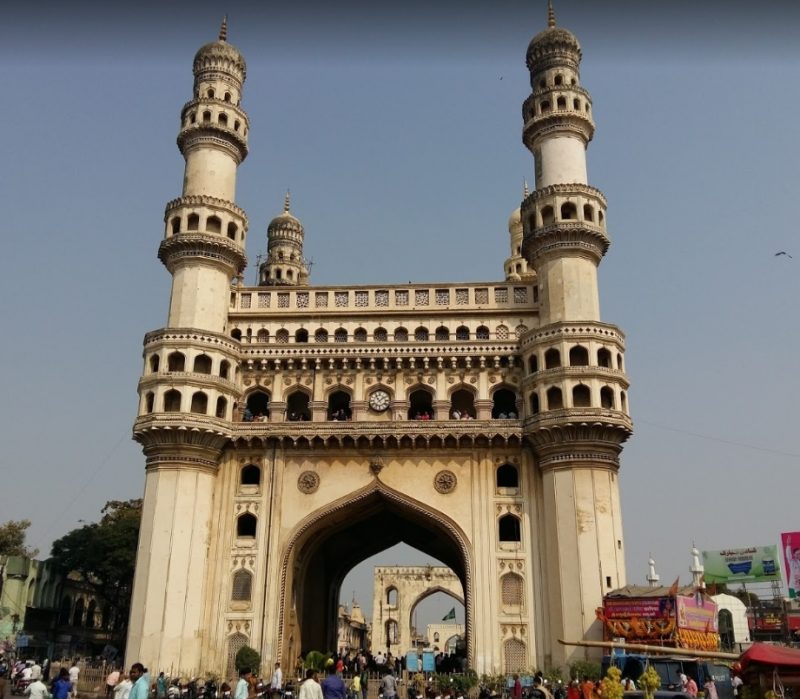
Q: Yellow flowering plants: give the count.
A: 2